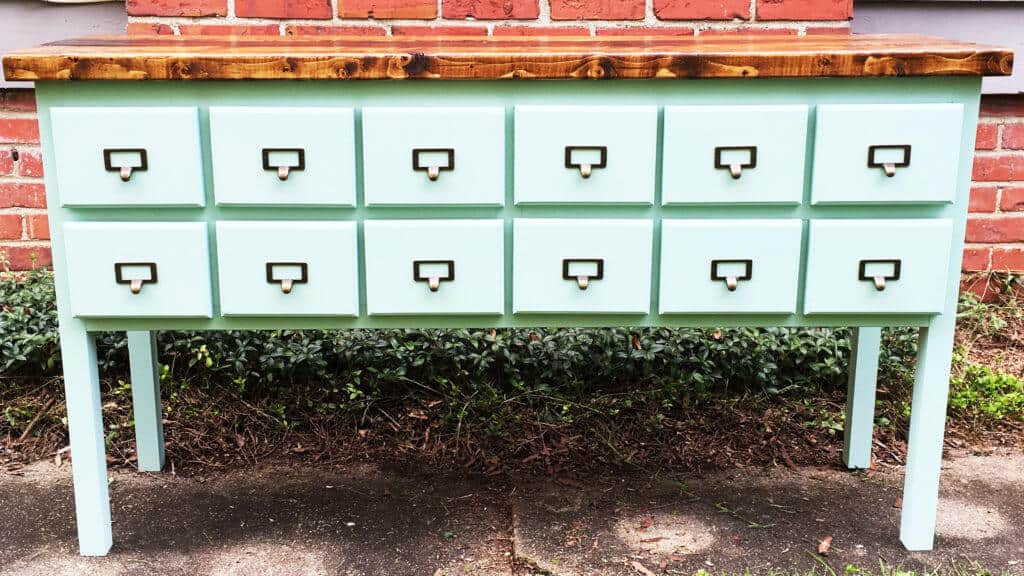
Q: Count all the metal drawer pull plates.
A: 12